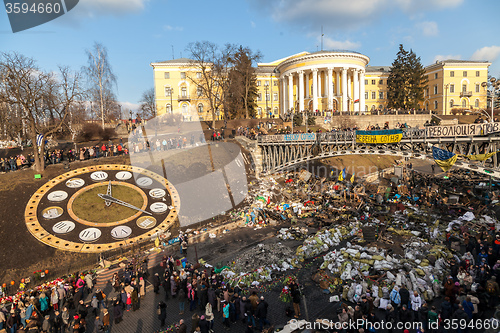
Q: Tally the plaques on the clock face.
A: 12